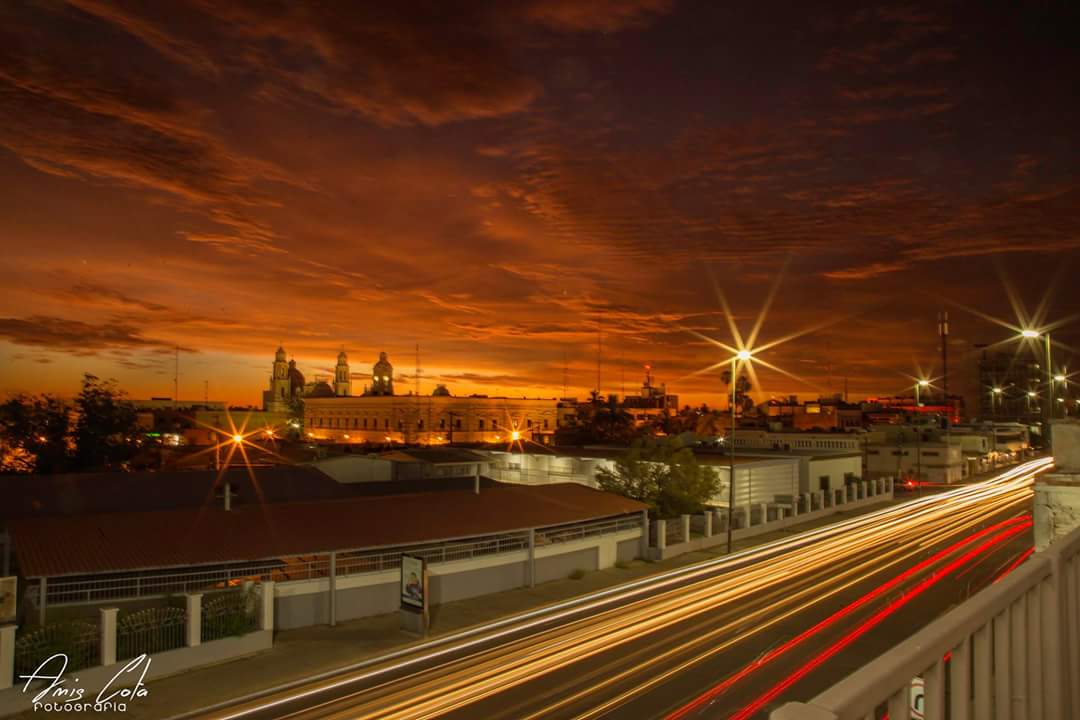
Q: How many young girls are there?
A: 0